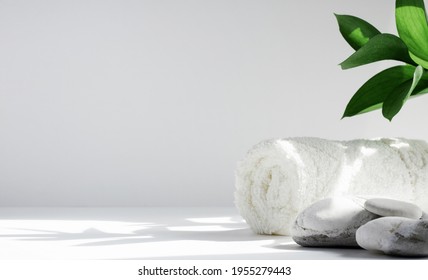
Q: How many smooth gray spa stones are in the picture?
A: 3